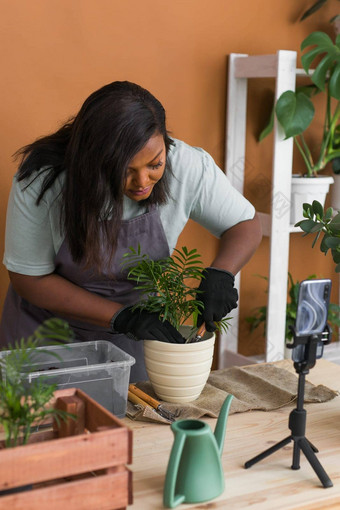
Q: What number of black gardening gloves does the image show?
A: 2